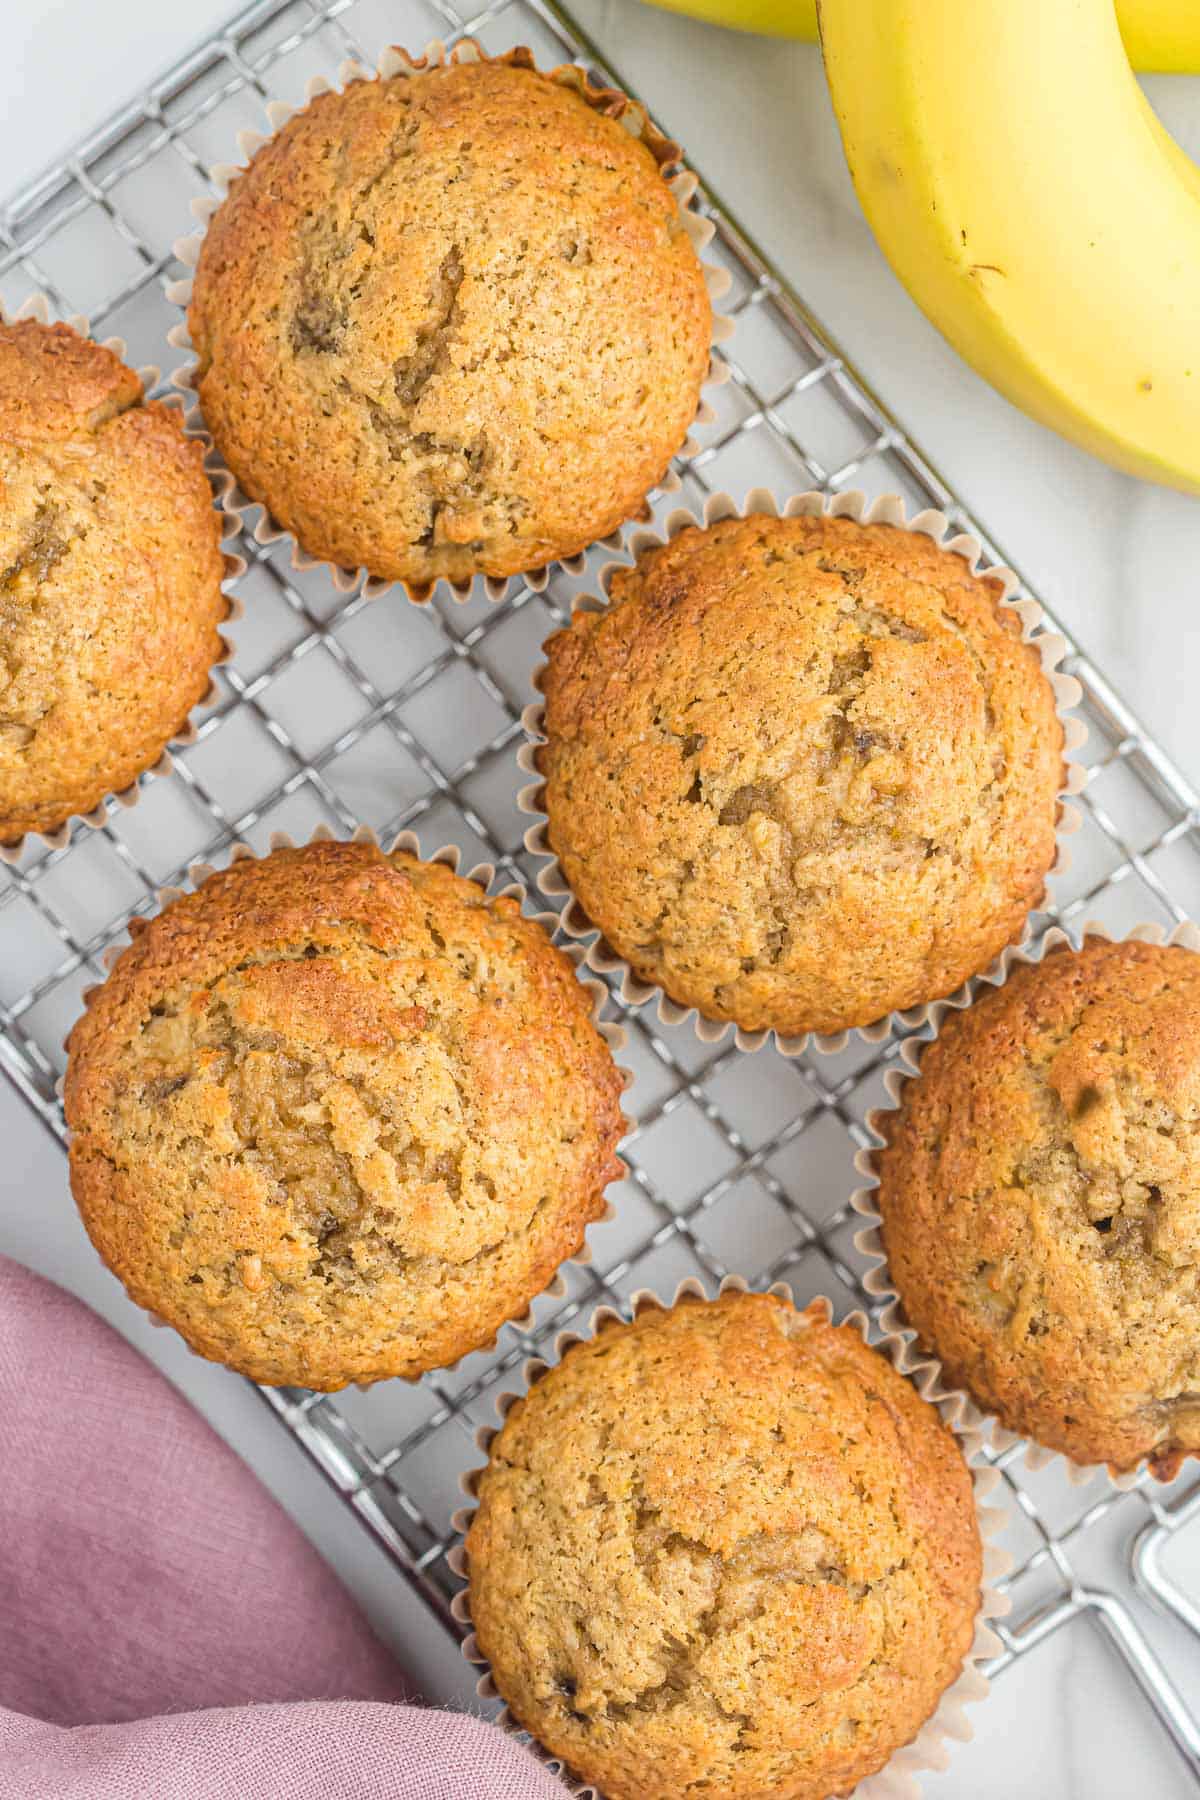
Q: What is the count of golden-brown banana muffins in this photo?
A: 6